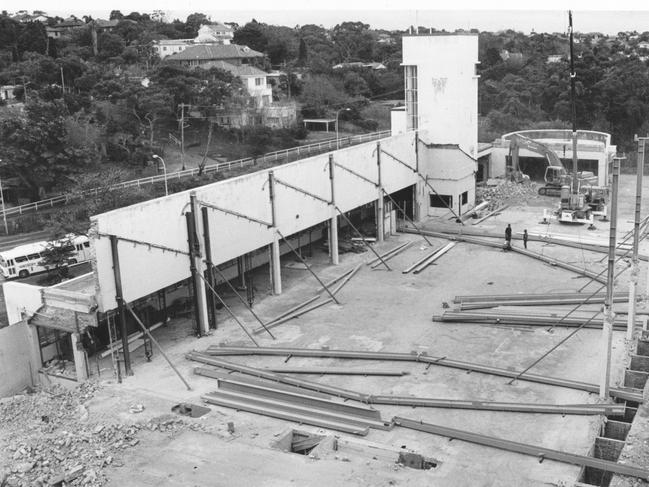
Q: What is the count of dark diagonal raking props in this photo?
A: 12